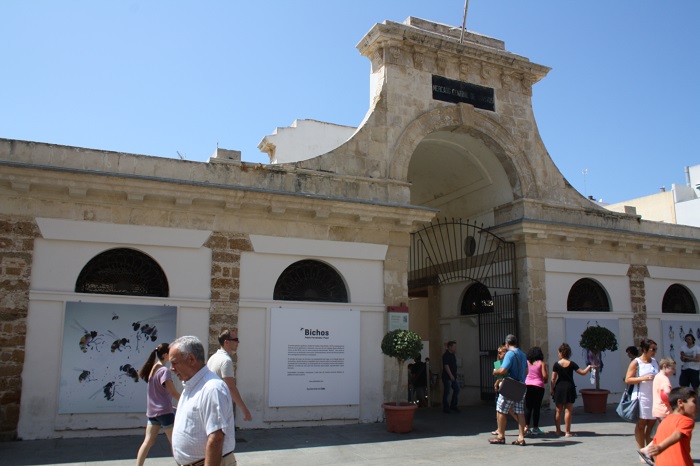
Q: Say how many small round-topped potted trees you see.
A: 2